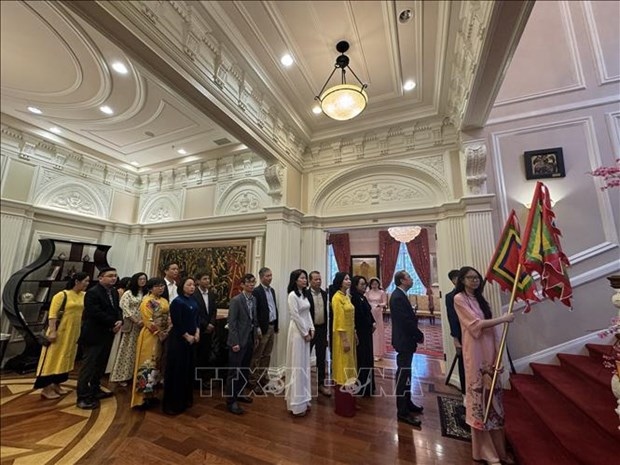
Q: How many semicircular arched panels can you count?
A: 4